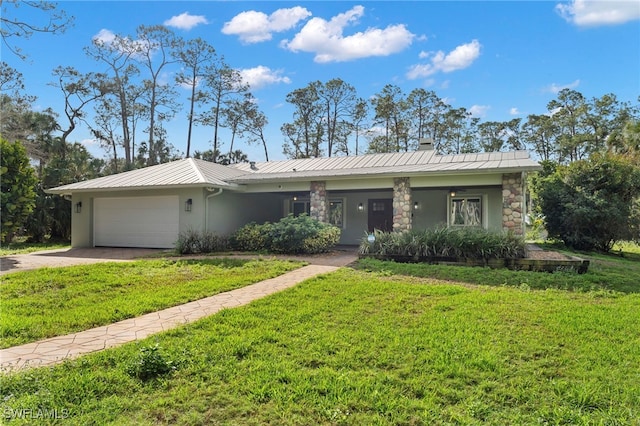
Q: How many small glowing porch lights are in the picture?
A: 4